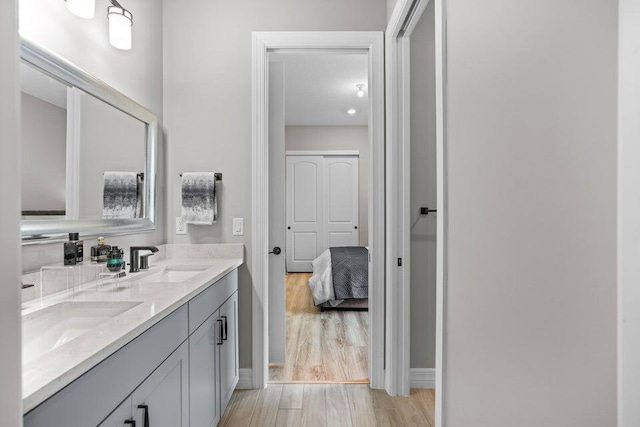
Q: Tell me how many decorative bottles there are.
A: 3